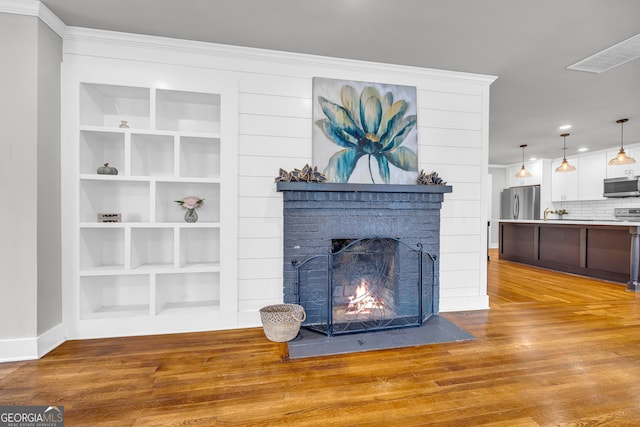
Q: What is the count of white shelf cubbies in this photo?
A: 12